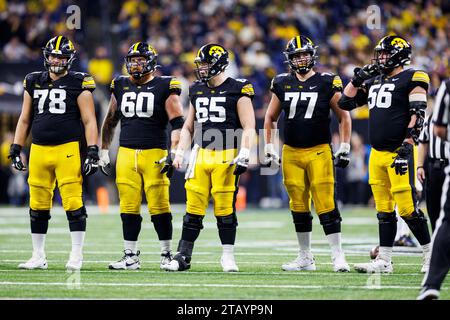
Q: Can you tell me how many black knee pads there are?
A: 10